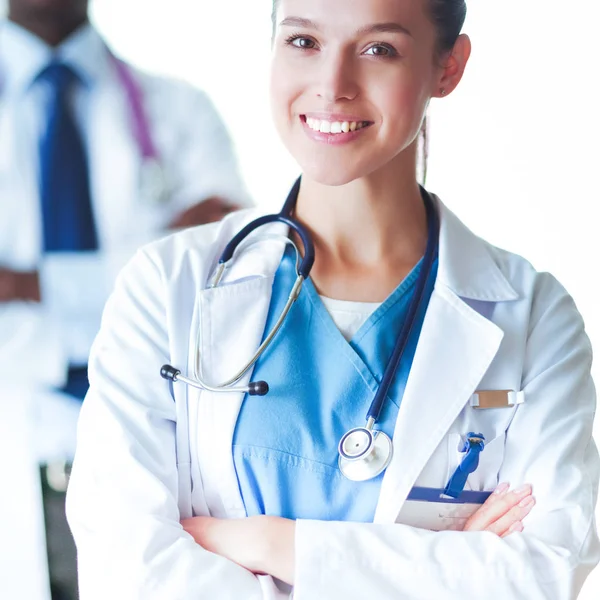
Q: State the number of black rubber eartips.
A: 2